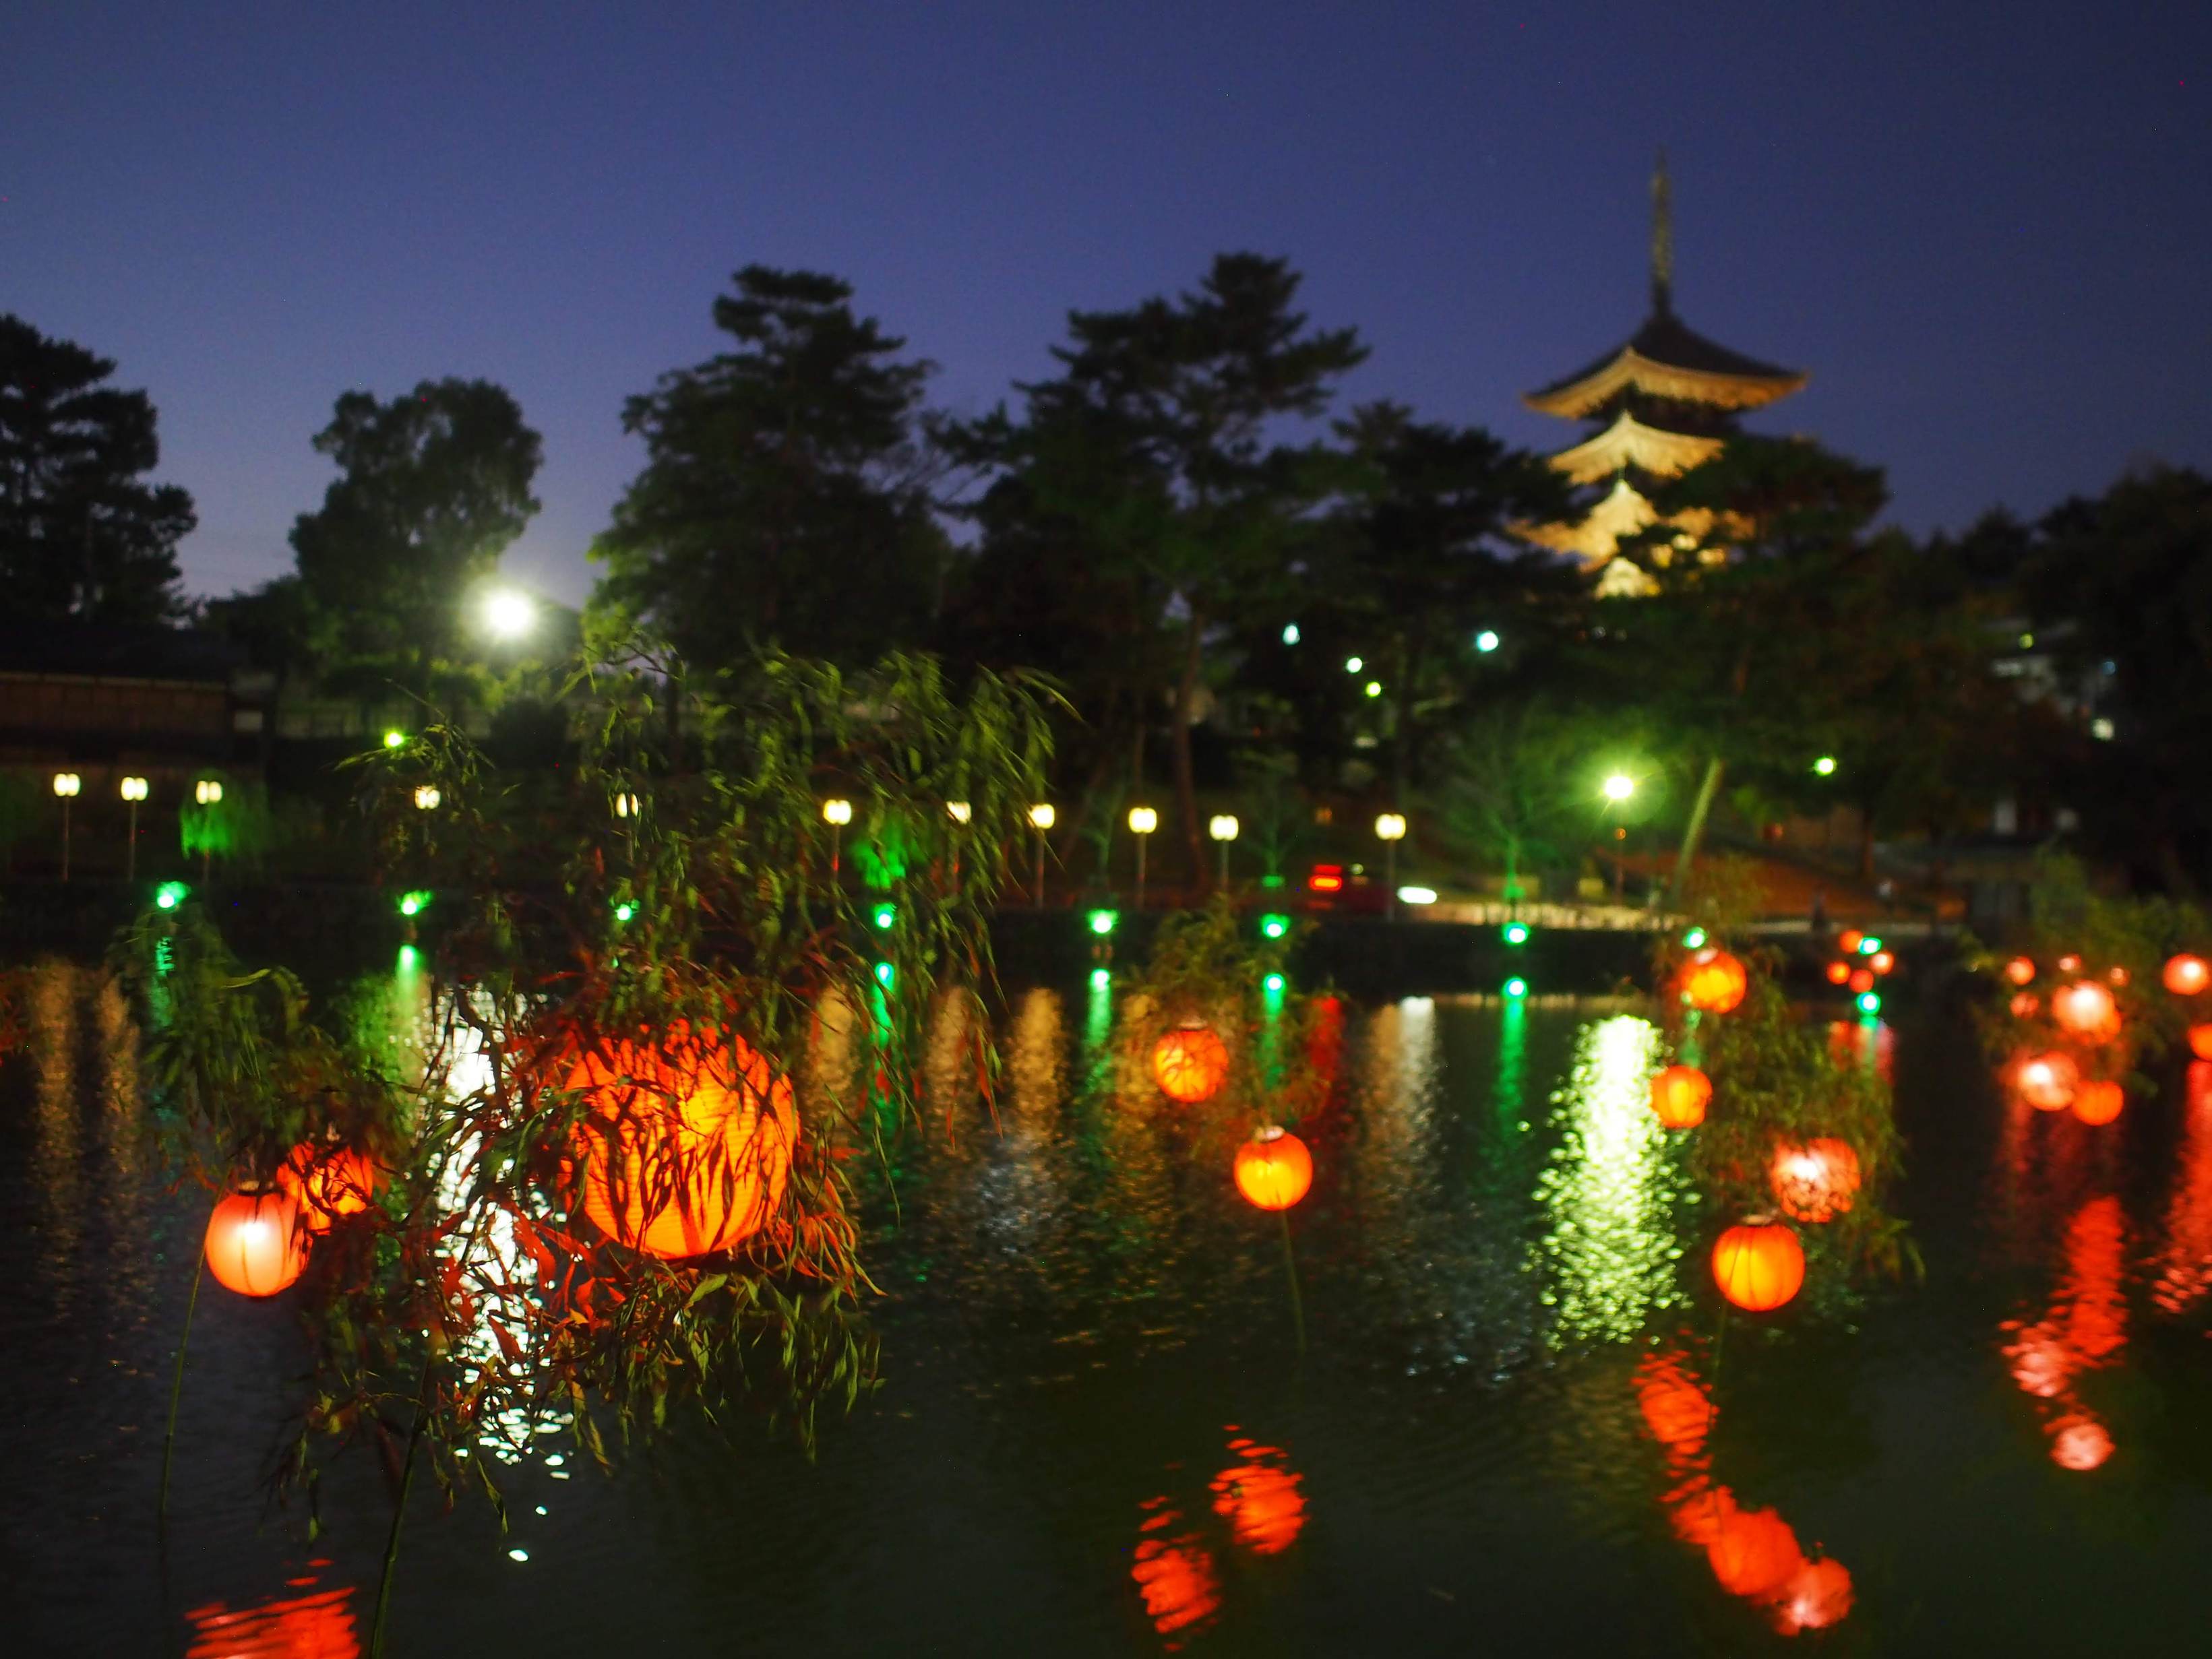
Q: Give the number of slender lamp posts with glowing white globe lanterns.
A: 11